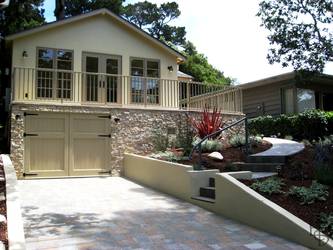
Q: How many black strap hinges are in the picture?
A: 6